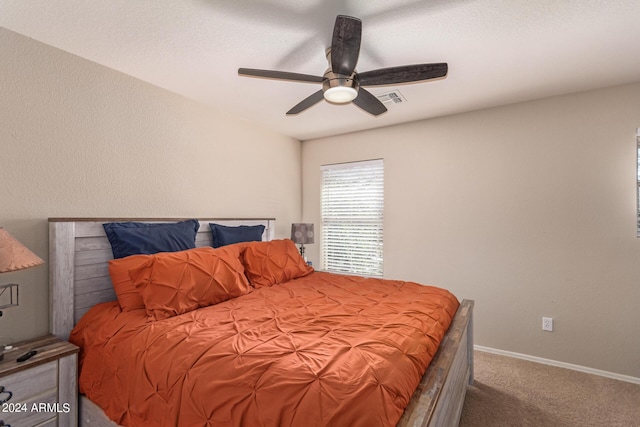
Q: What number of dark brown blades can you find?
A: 5